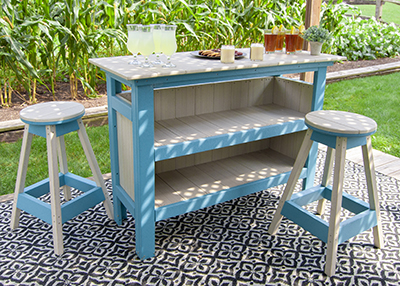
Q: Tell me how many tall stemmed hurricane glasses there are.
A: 4